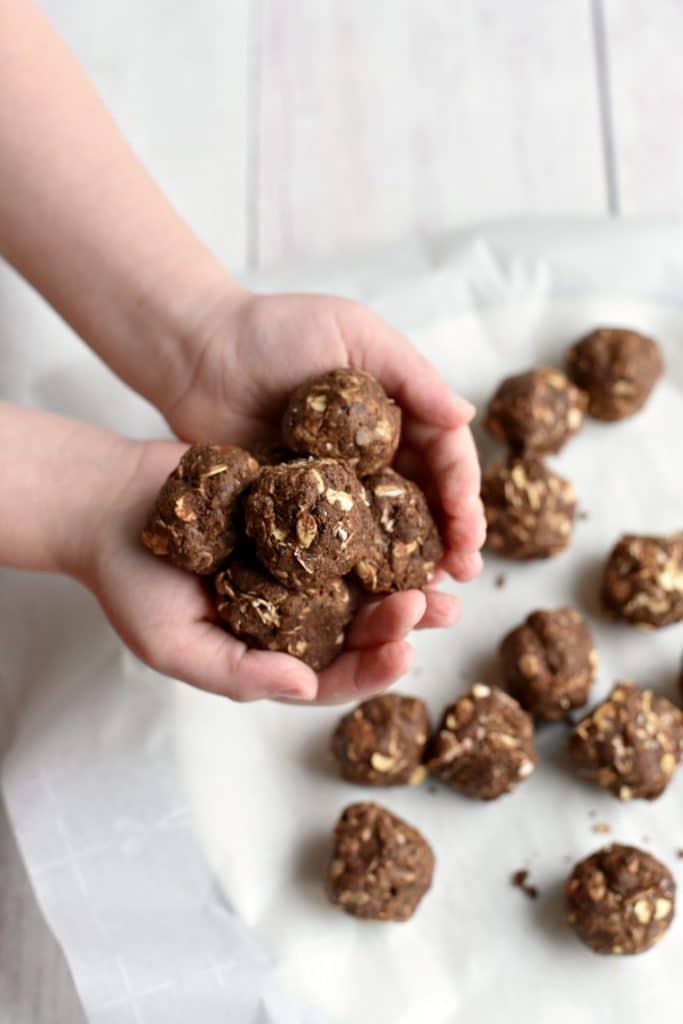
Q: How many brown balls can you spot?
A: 15